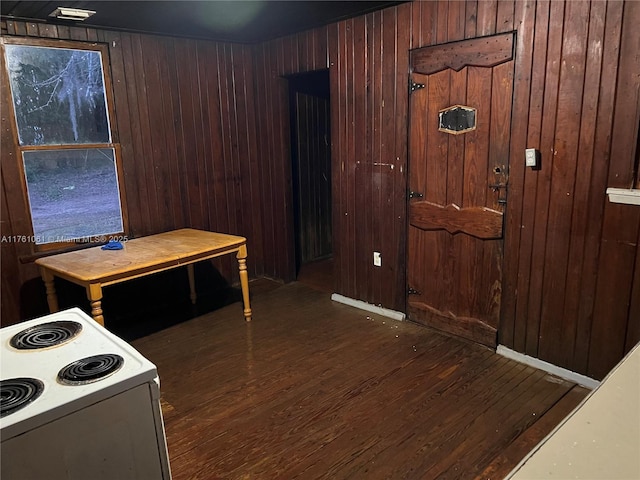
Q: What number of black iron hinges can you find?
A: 3